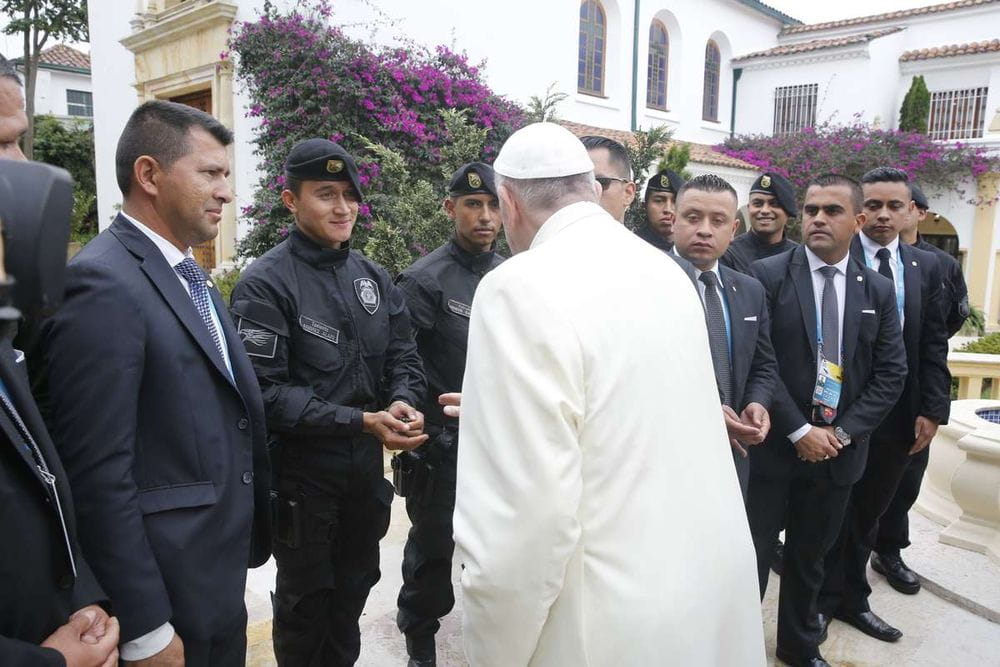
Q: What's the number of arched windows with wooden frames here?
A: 3